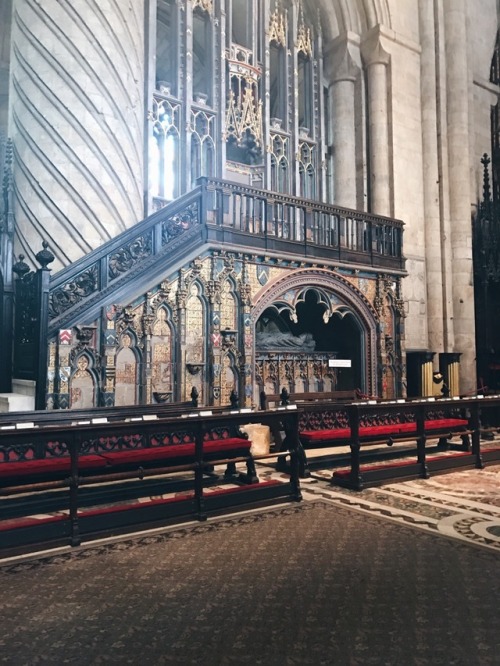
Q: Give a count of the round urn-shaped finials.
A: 2